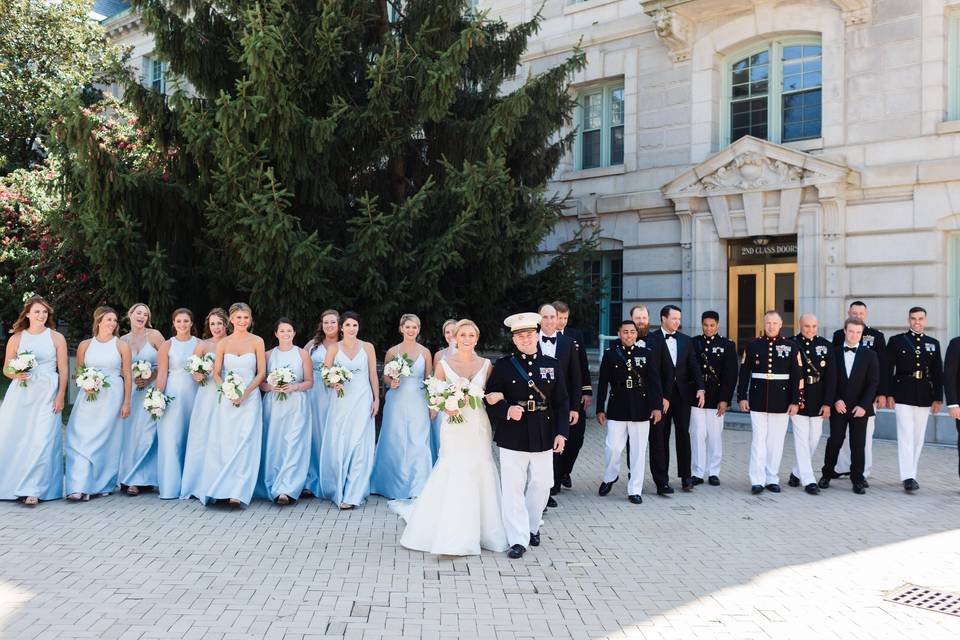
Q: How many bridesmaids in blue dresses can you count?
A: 11